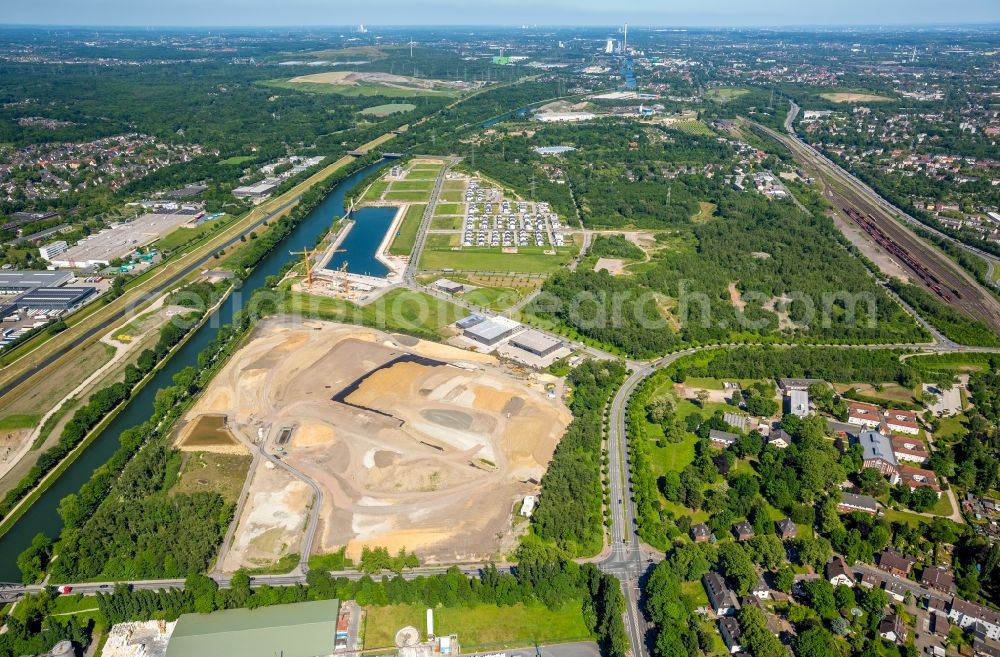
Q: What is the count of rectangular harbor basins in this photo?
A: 1